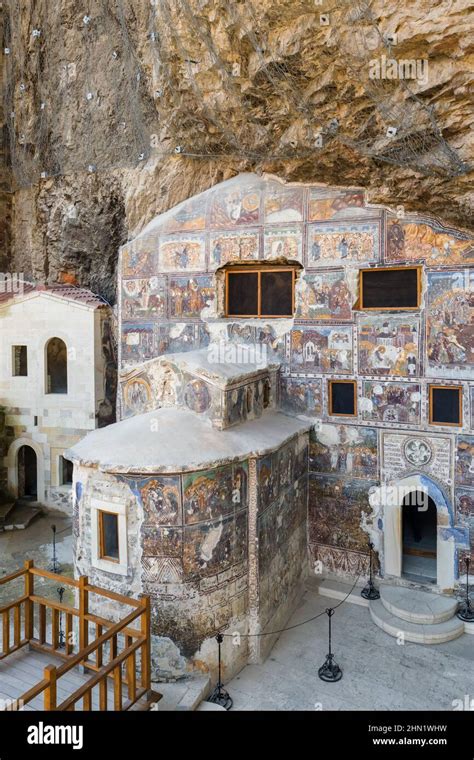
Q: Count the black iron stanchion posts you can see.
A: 6